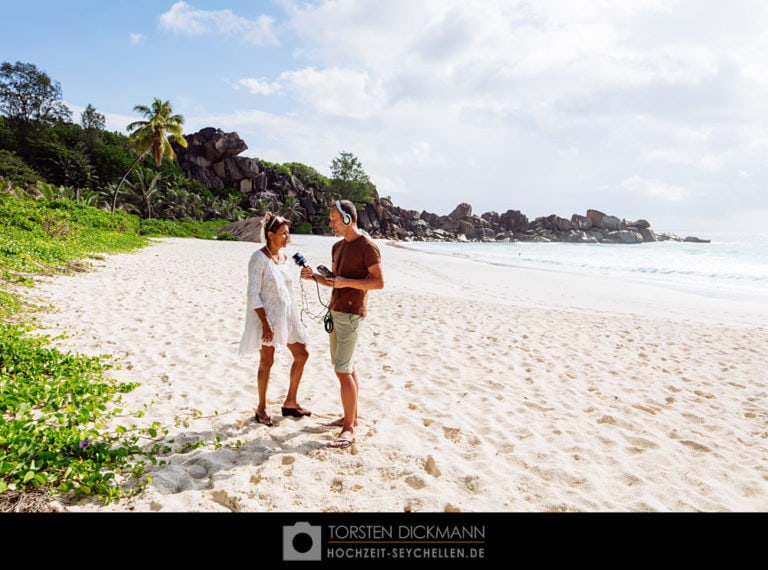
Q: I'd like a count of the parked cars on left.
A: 0